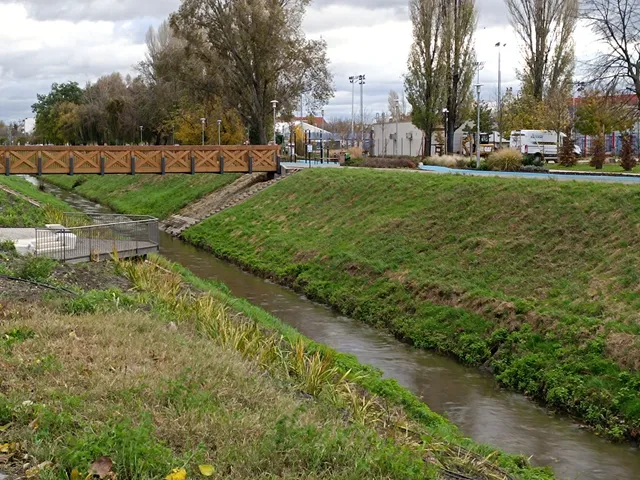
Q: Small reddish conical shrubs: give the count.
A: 3